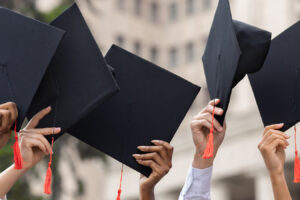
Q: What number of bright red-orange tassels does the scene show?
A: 5